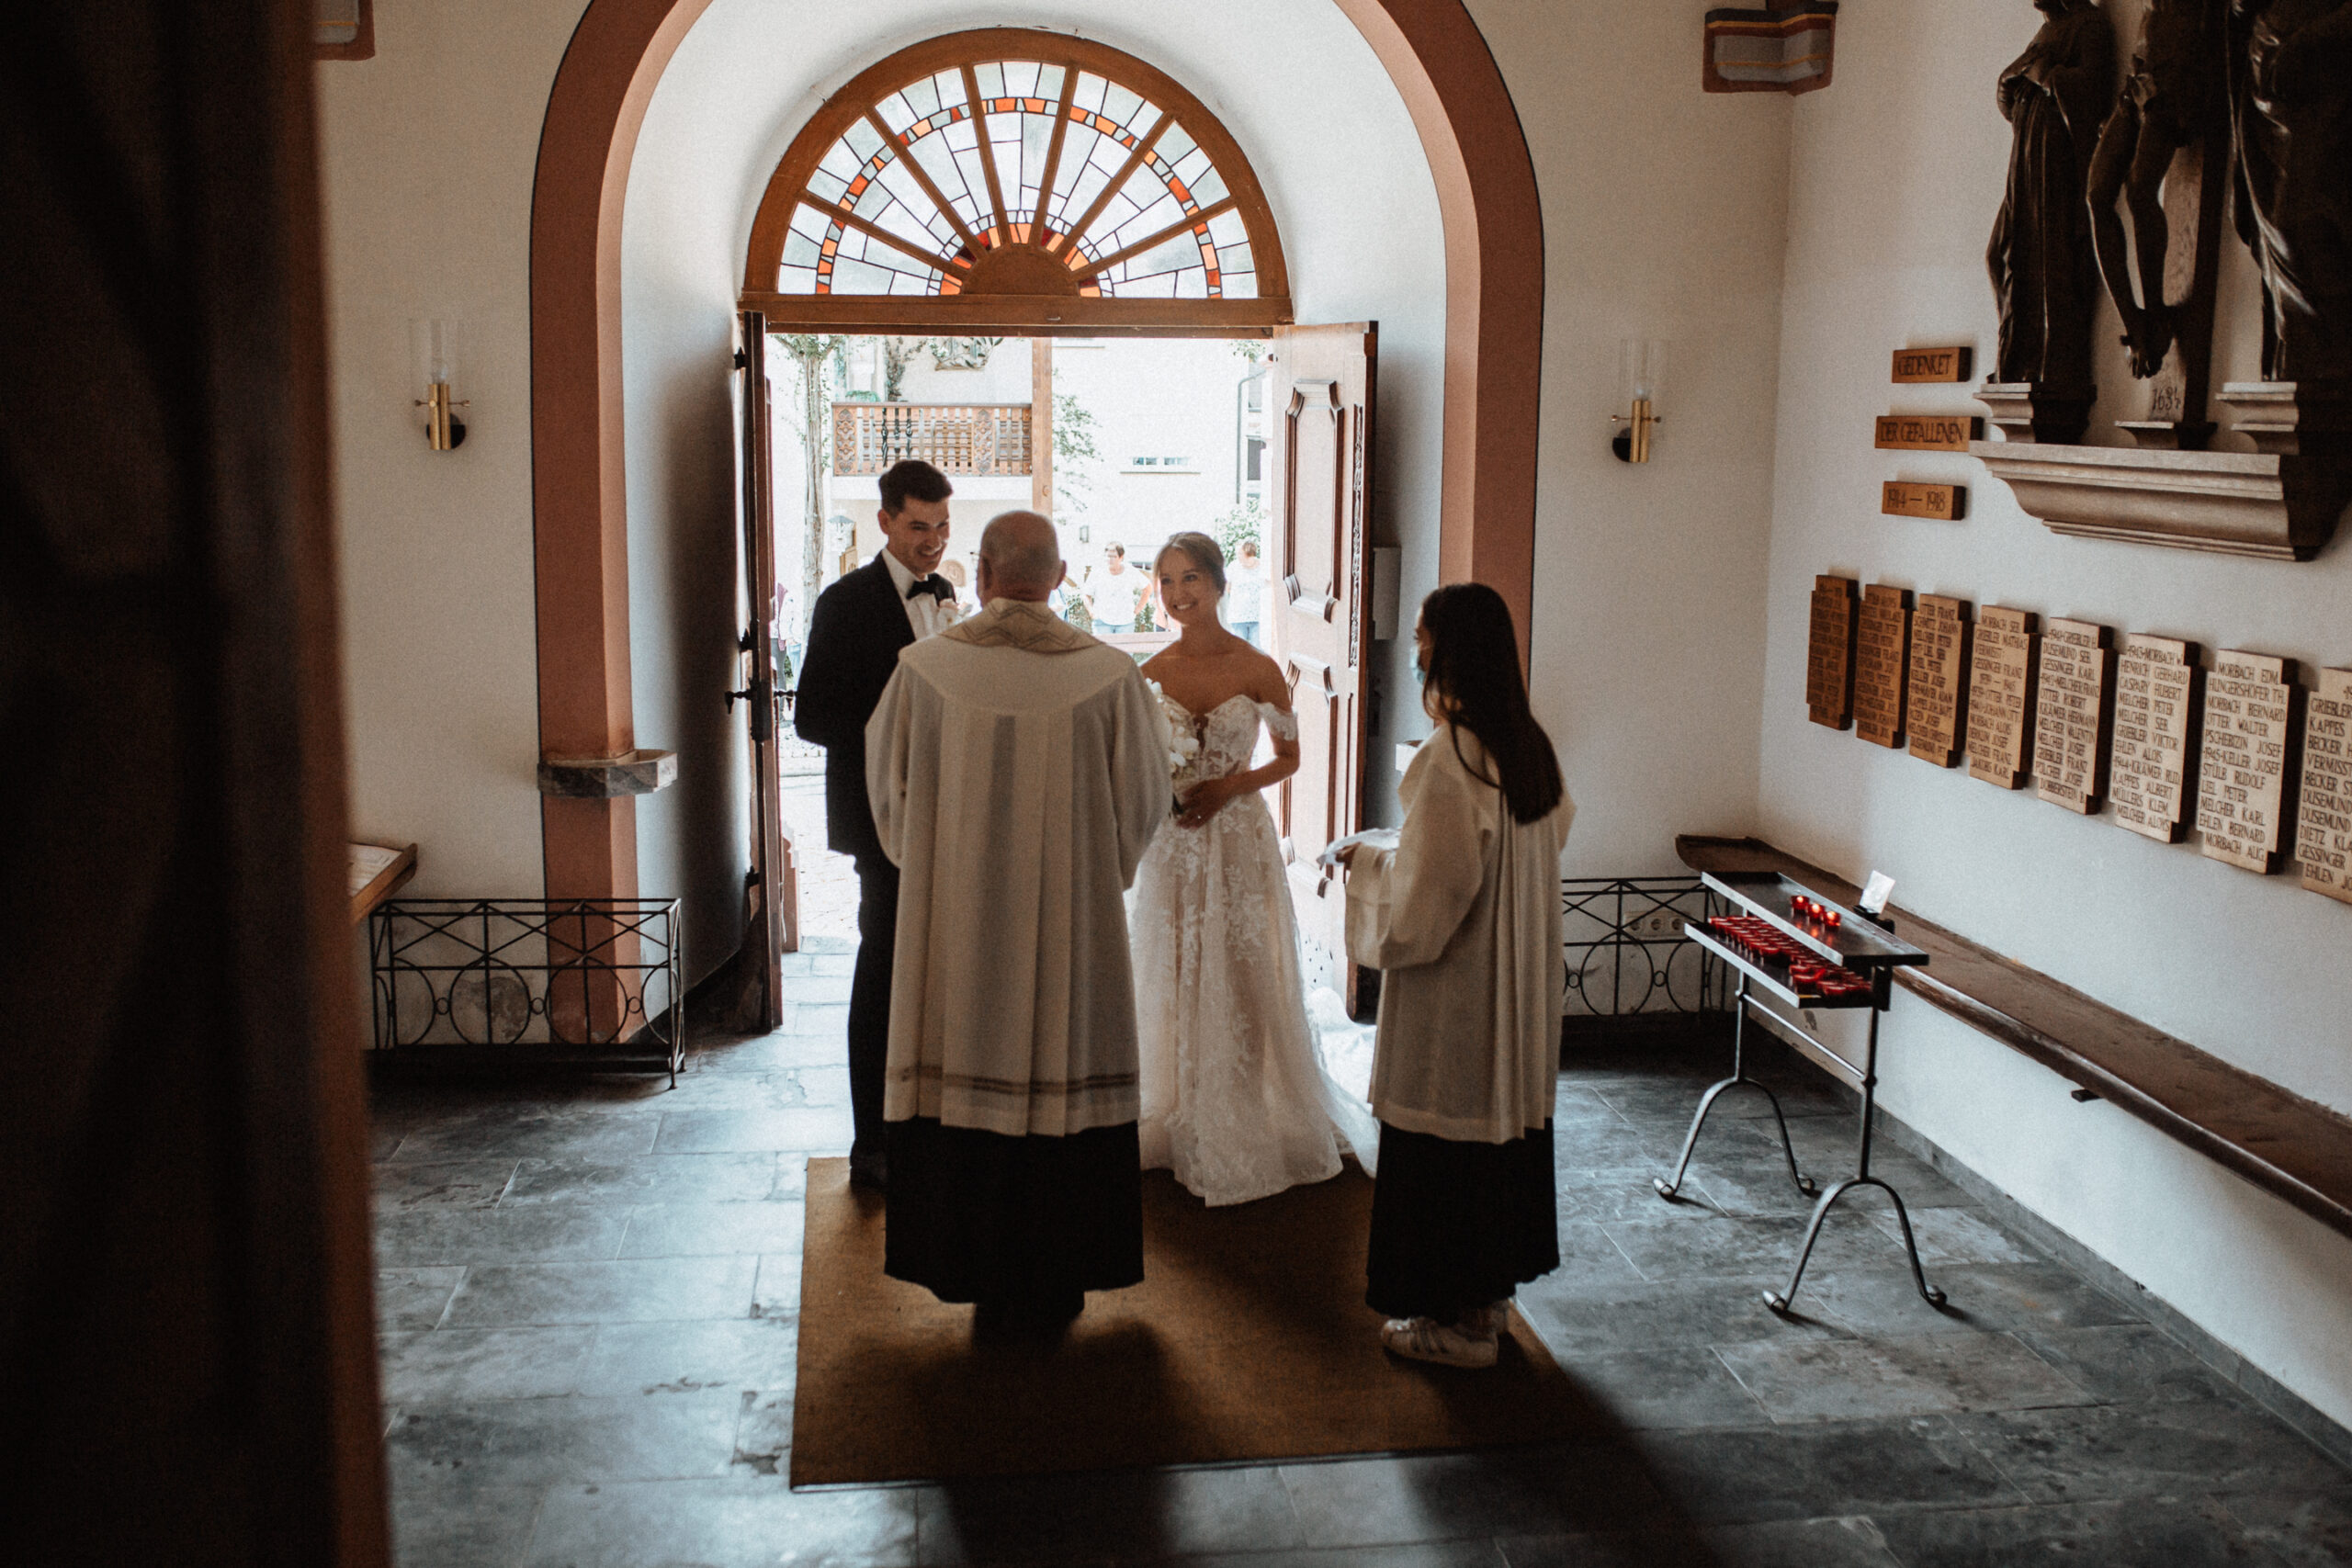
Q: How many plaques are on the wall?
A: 11